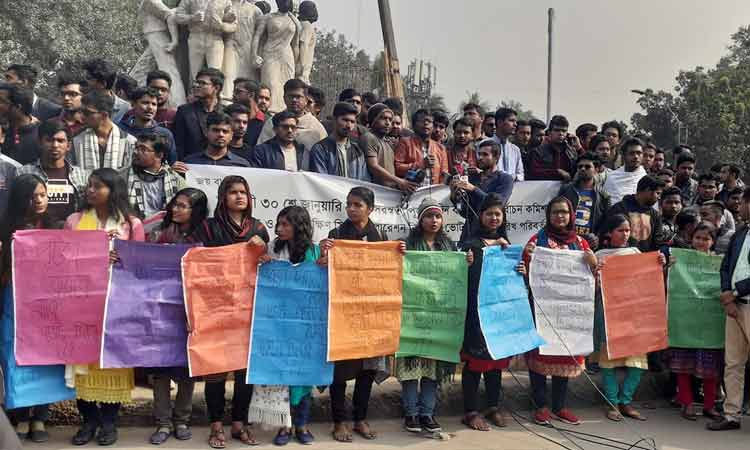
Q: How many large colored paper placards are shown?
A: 11